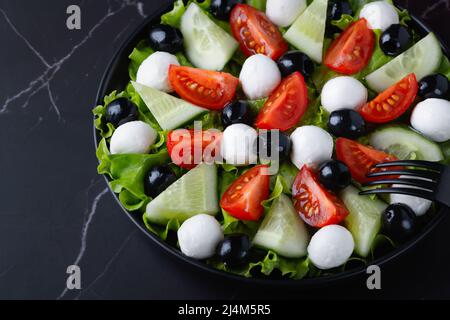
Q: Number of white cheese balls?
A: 12